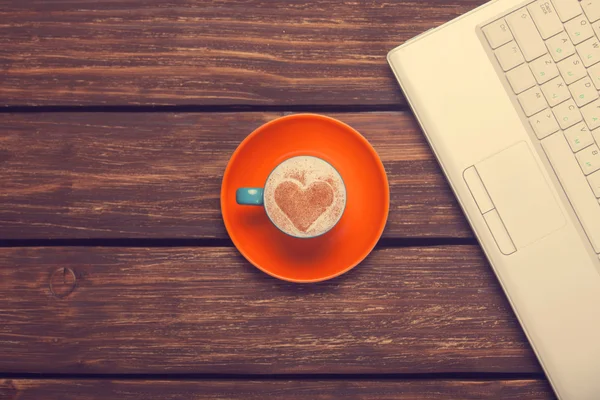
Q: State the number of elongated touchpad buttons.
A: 2